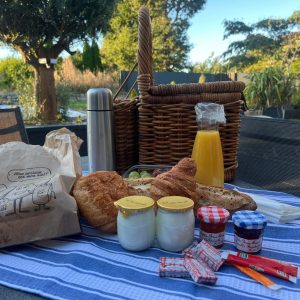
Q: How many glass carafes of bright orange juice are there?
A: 1